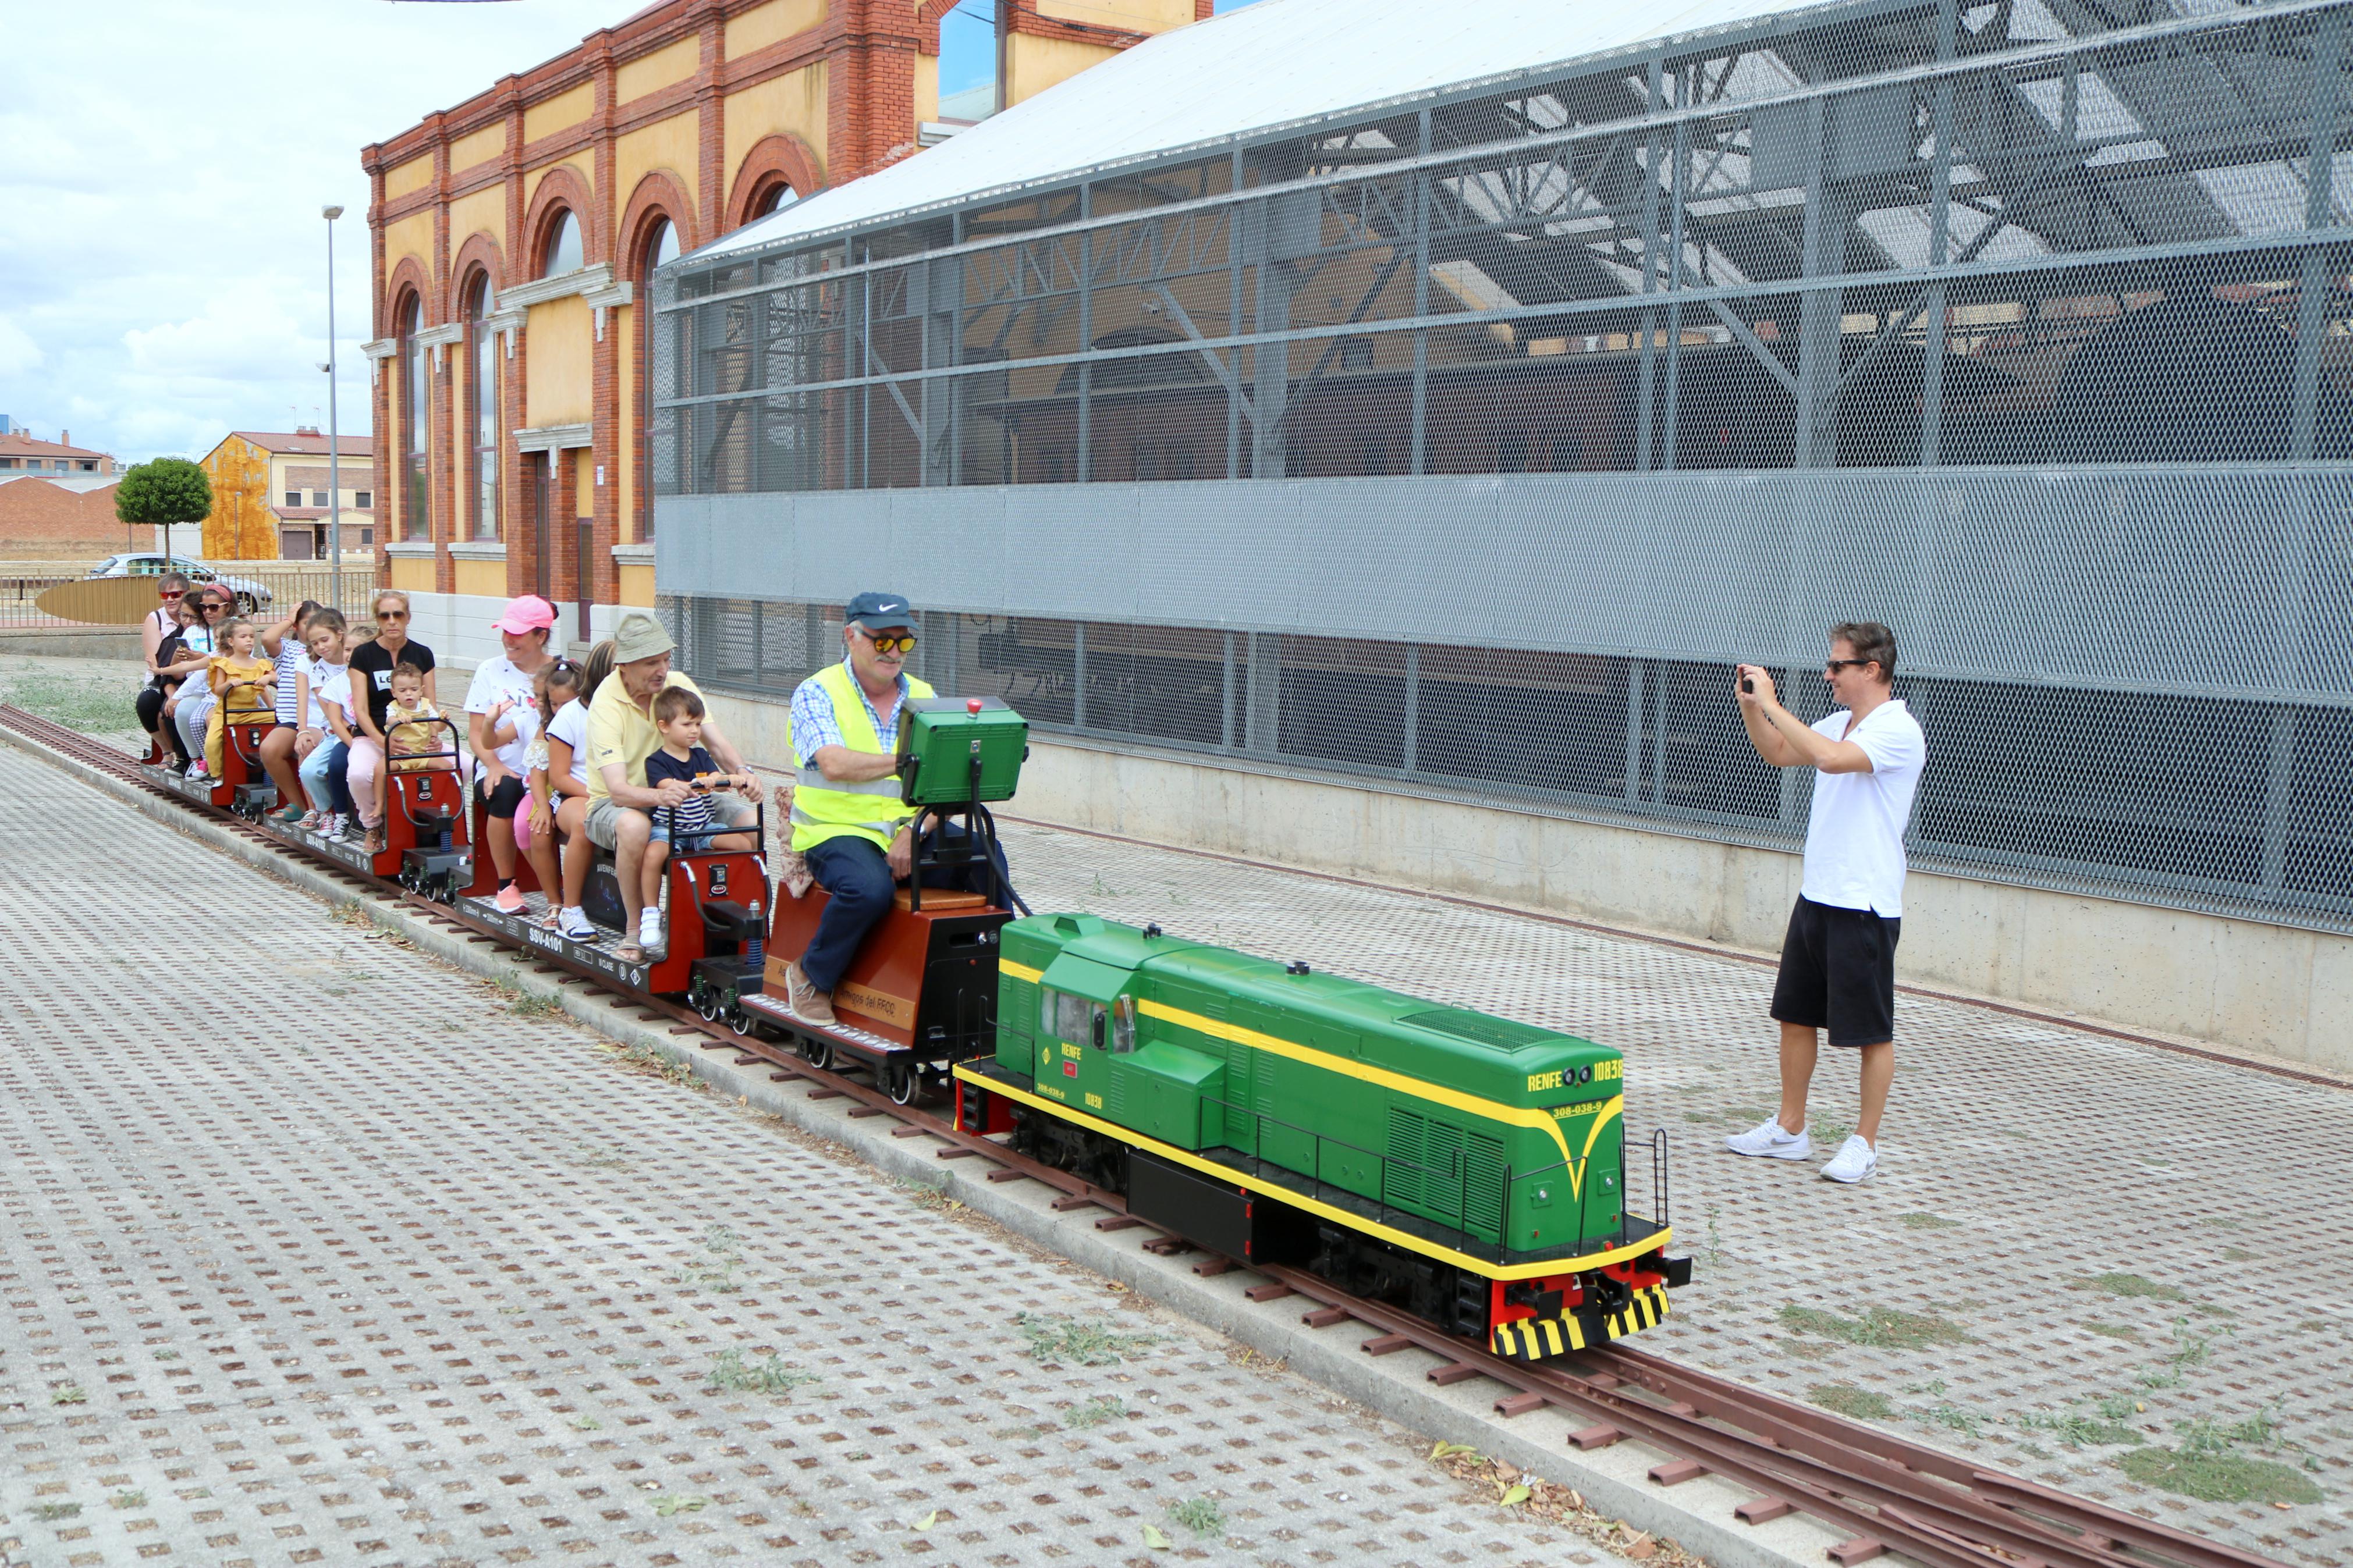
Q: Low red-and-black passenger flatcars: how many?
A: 3